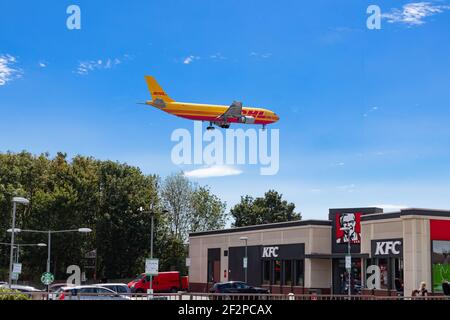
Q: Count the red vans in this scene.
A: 1